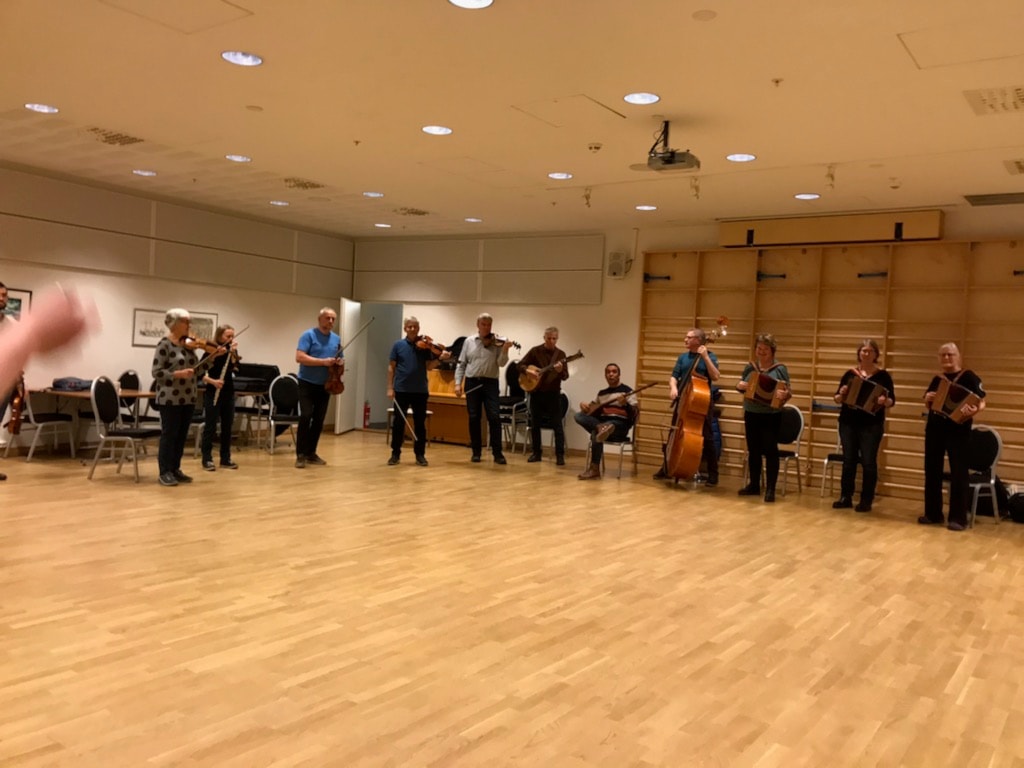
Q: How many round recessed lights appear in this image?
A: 15